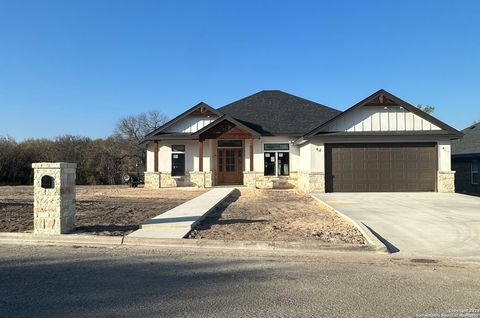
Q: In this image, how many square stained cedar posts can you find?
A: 3